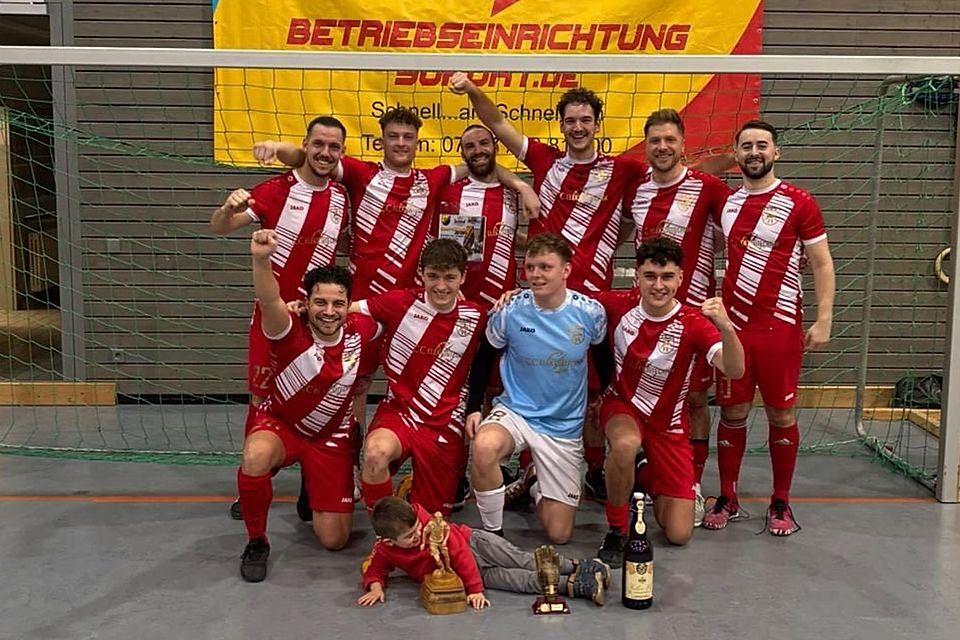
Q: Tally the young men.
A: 10